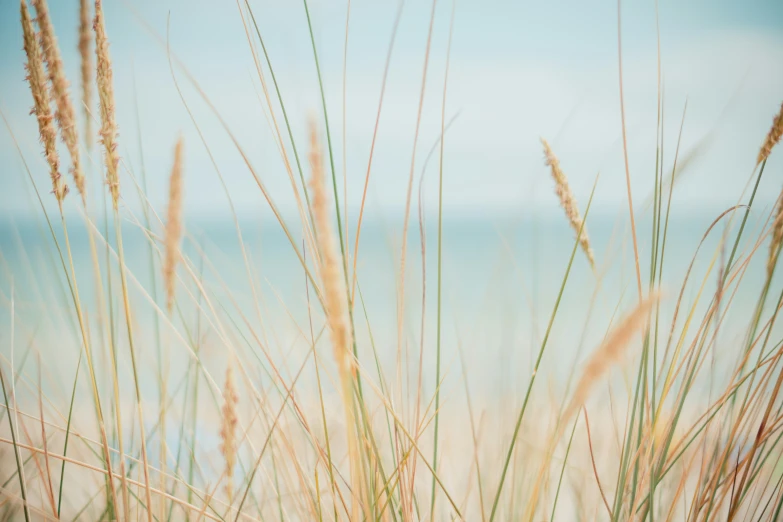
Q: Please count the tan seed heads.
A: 11